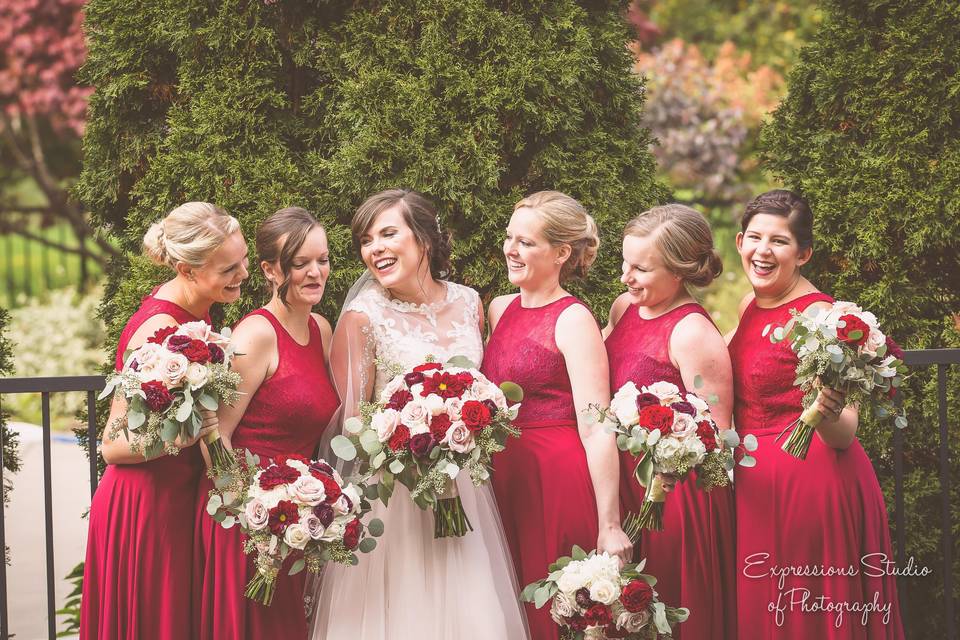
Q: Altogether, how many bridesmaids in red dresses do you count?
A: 5